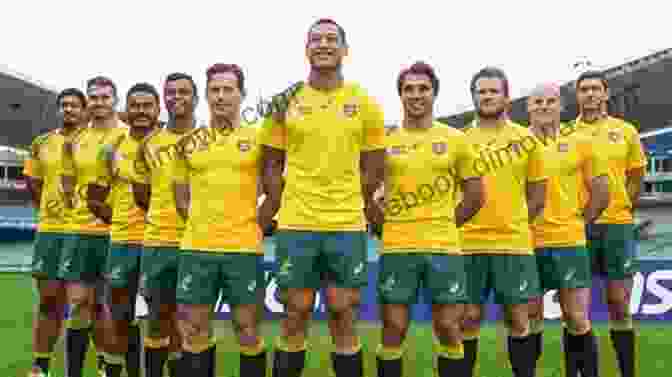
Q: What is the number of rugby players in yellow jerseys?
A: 10